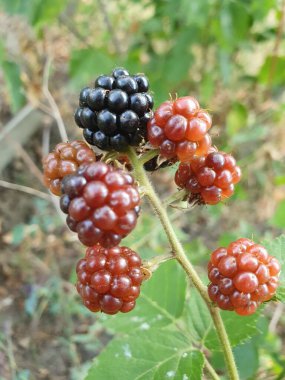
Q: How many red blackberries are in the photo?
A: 6